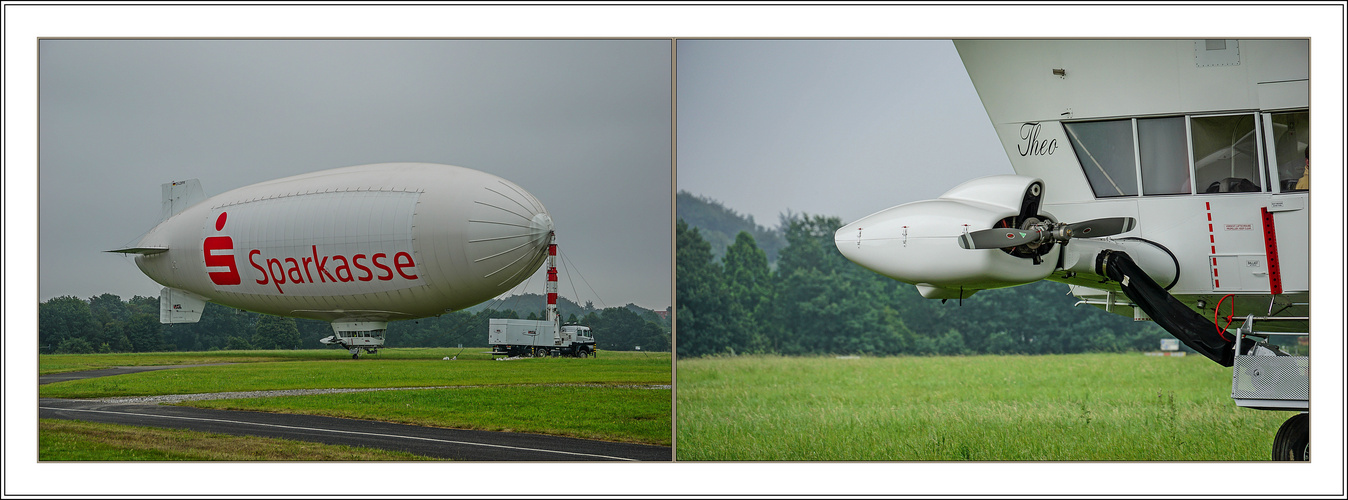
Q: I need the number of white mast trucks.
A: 1